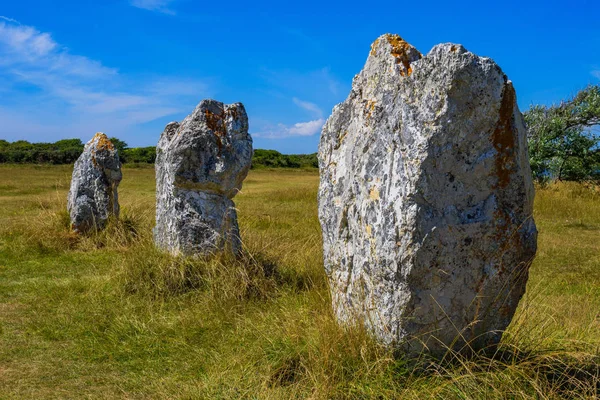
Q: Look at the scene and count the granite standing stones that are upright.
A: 3